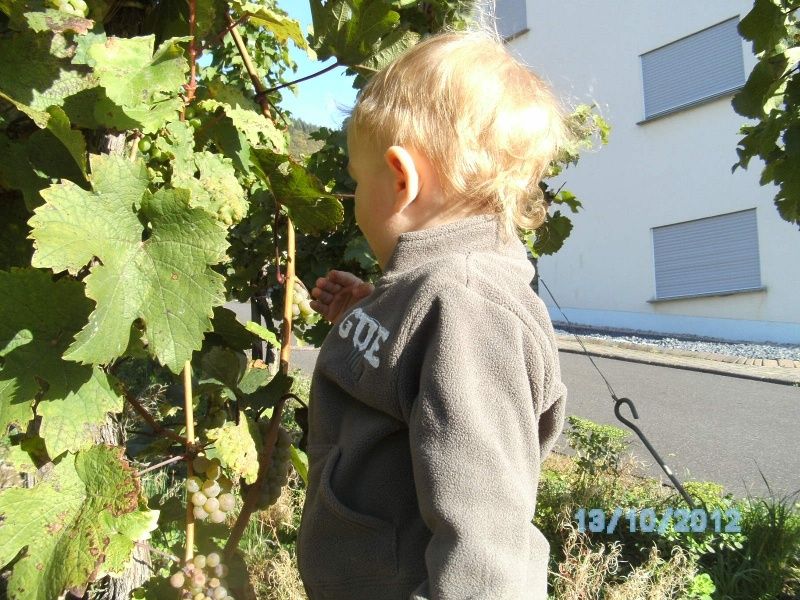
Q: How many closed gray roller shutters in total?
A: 3